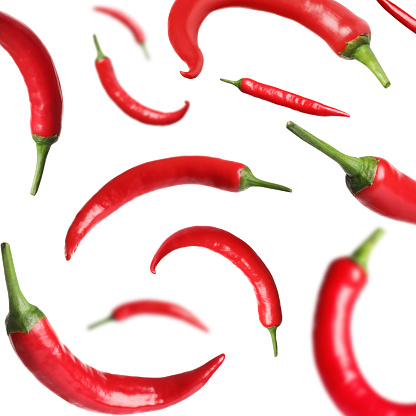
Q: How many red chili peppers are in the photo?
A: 12